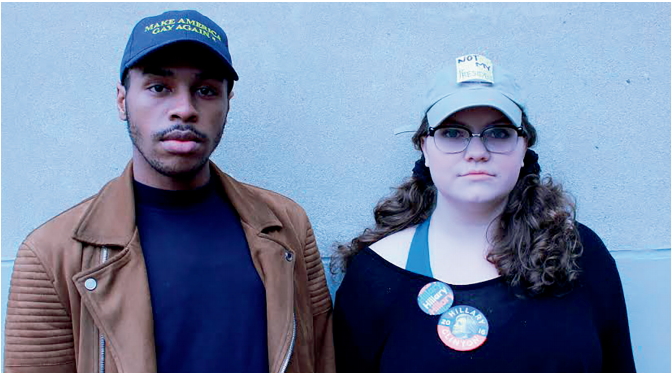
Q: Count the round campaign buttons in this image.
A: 2